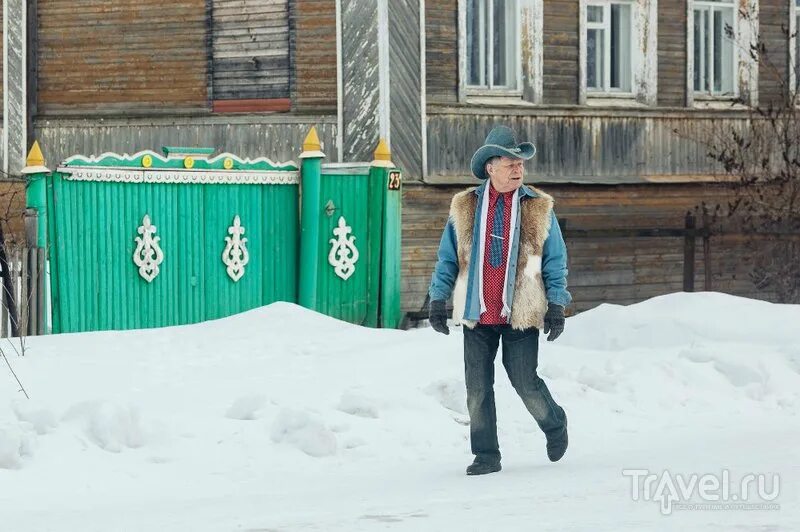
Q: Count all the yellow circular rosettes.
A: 3